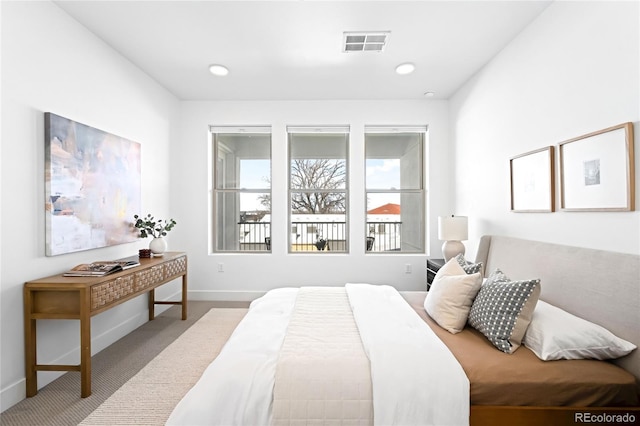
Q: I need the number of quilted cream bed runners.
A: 1